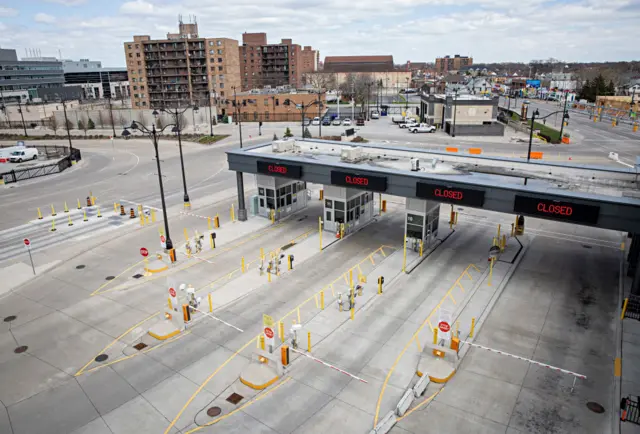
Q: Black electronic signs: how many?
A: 4